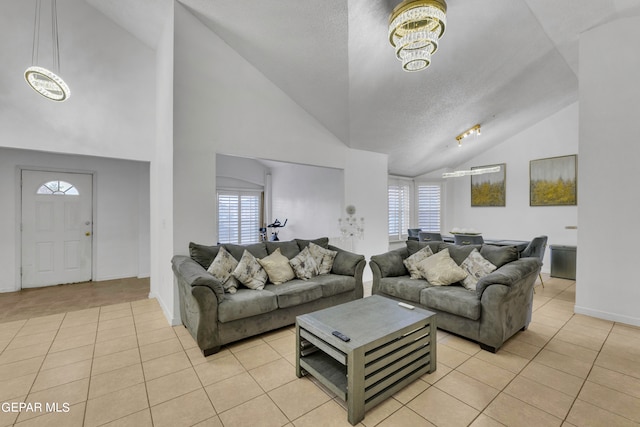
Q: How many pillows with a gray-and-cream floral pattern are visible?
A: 6